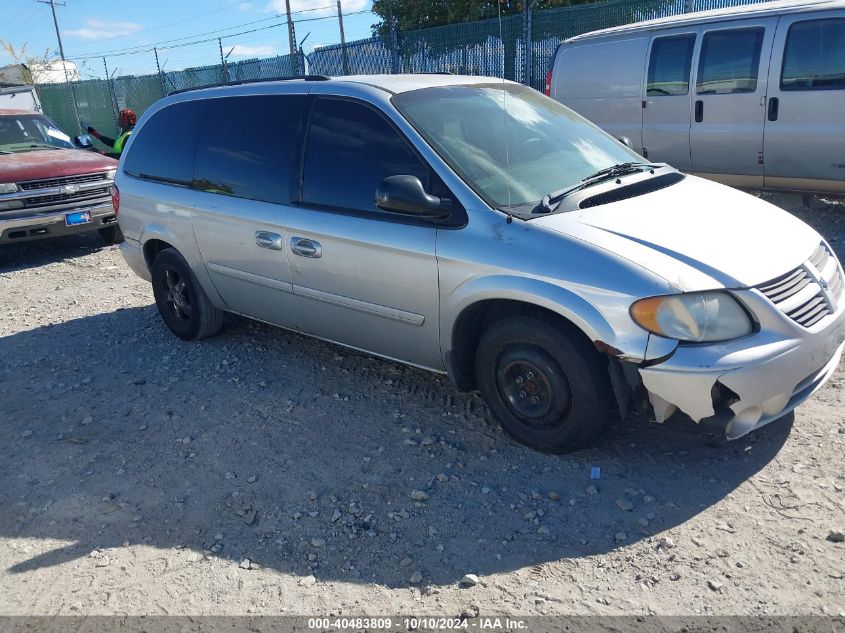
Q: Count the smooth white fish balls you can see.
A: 0